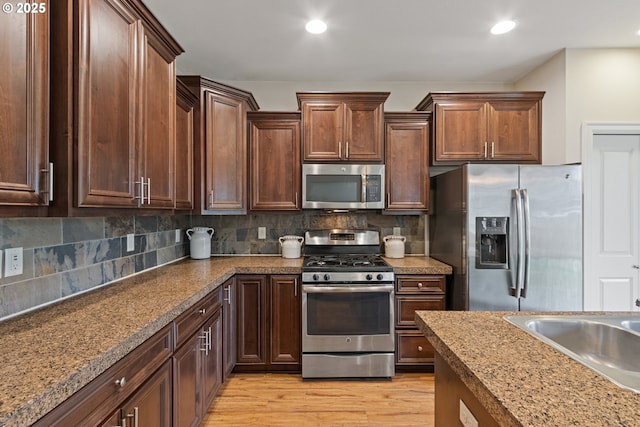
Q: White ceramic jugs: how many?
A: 3